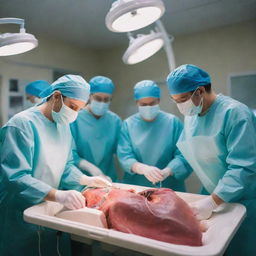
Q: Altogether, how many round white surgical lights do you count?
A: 3